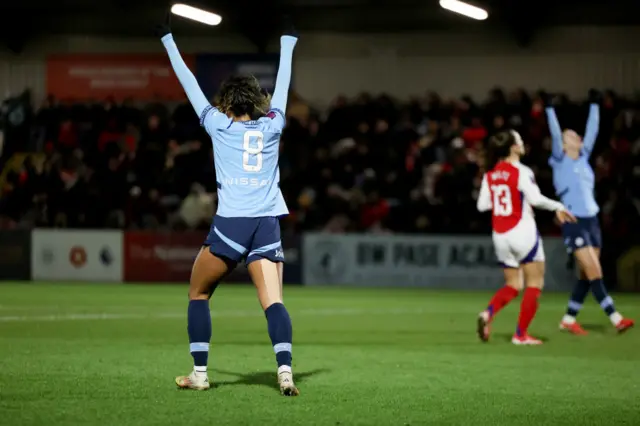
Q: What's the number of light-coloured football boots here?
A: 2